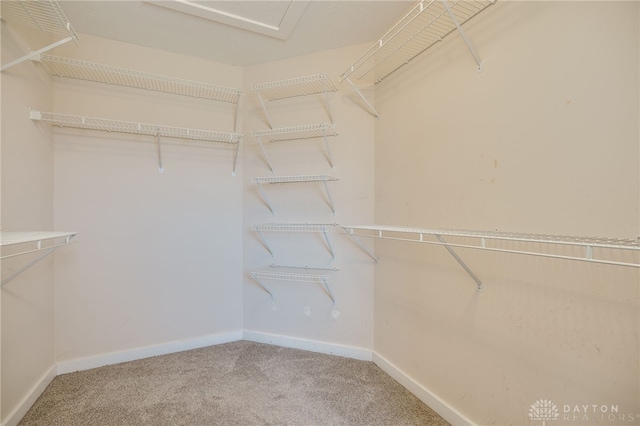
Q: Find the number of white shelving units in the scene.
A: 11